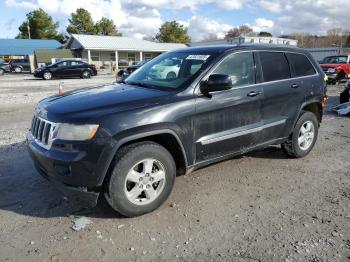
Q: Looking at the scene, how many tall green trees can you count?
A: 4